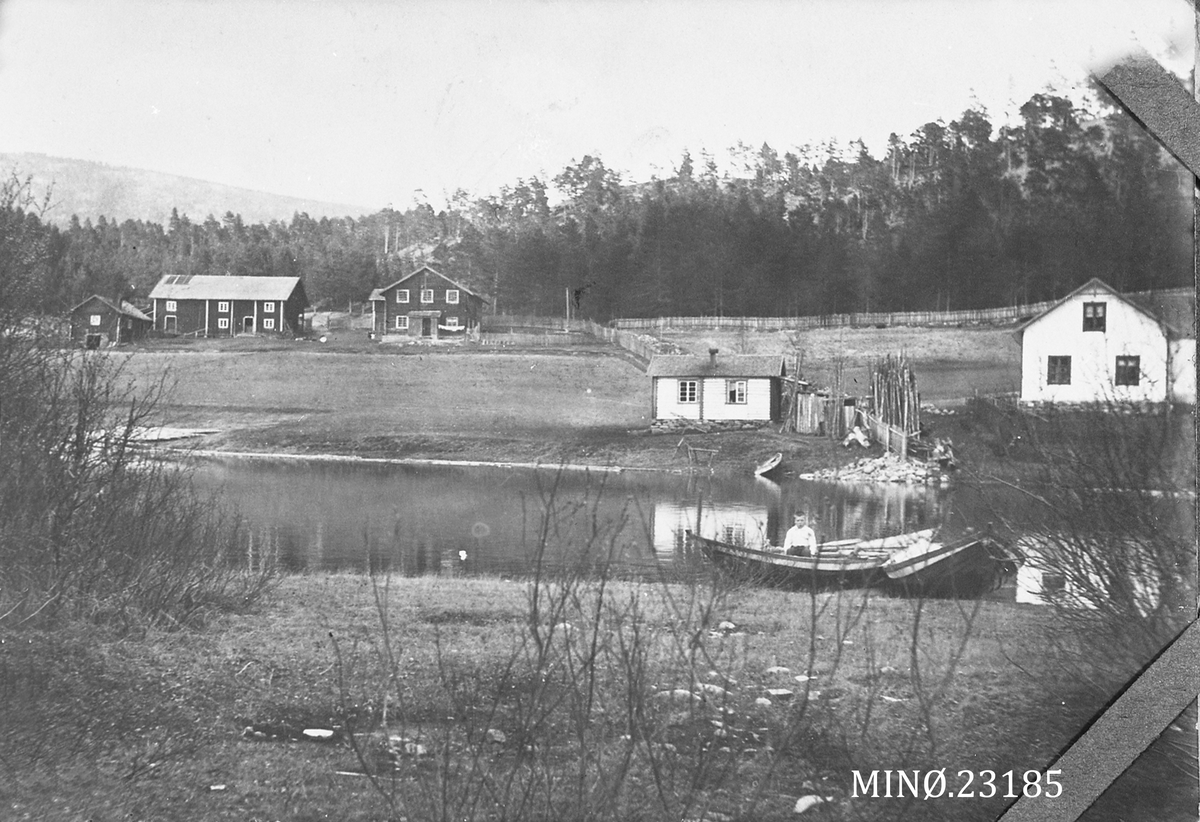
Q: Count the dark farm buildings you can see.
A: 3